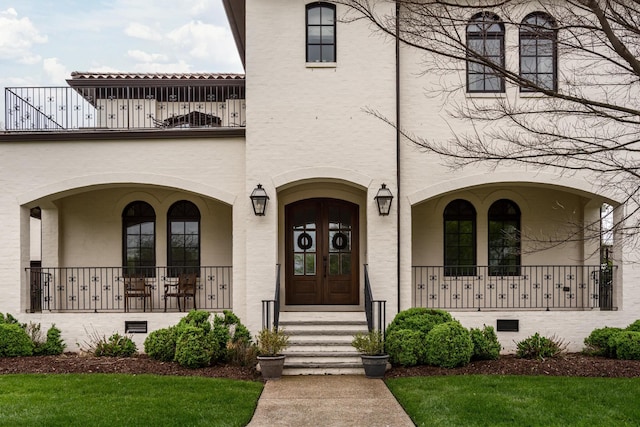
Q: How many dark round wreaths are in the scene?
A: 2